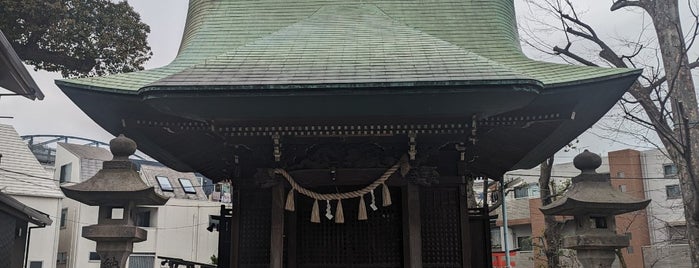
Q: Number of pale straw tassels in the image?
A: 5